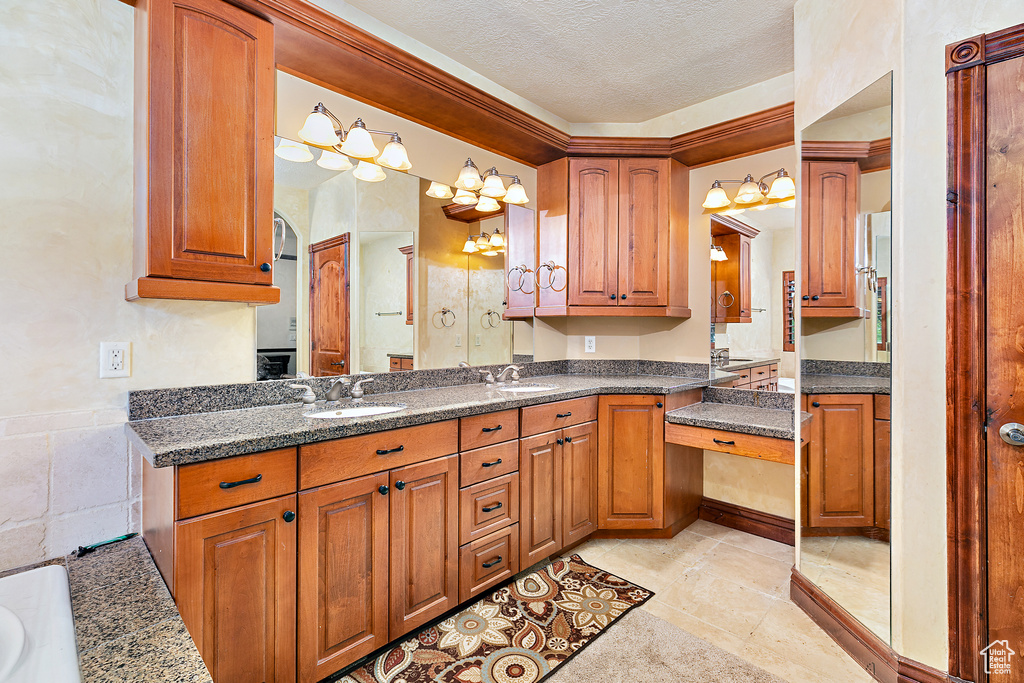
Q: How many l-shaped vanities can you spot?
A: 1